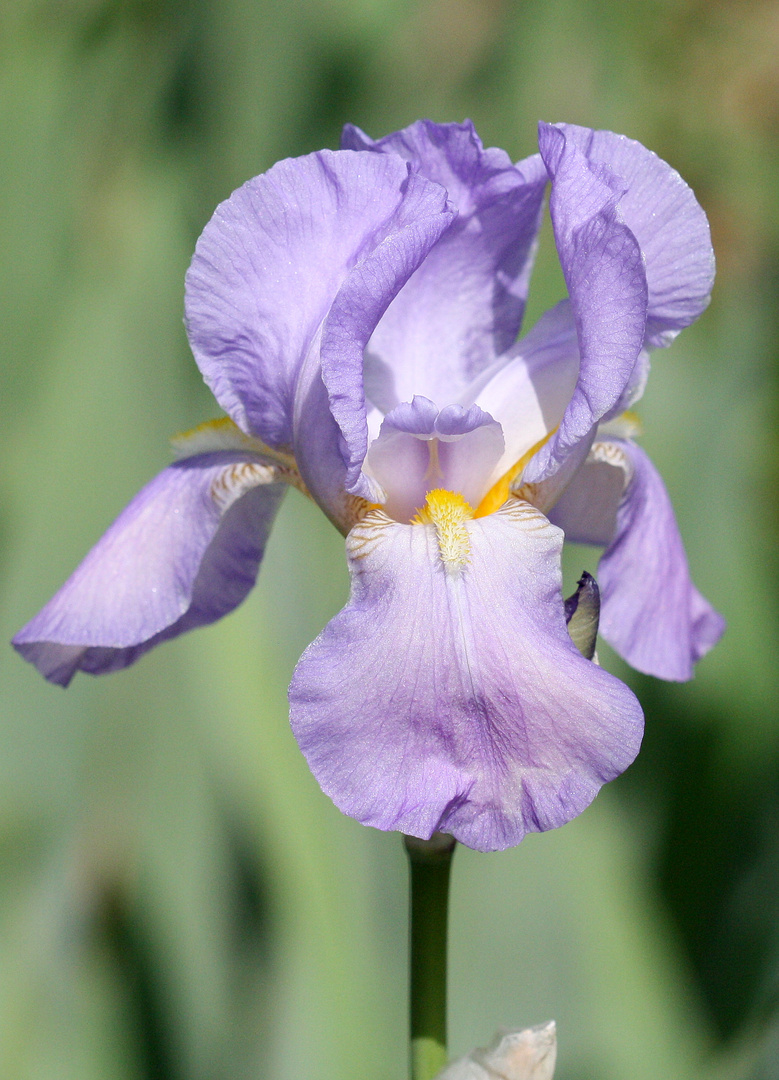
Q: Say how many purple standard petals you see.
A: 3